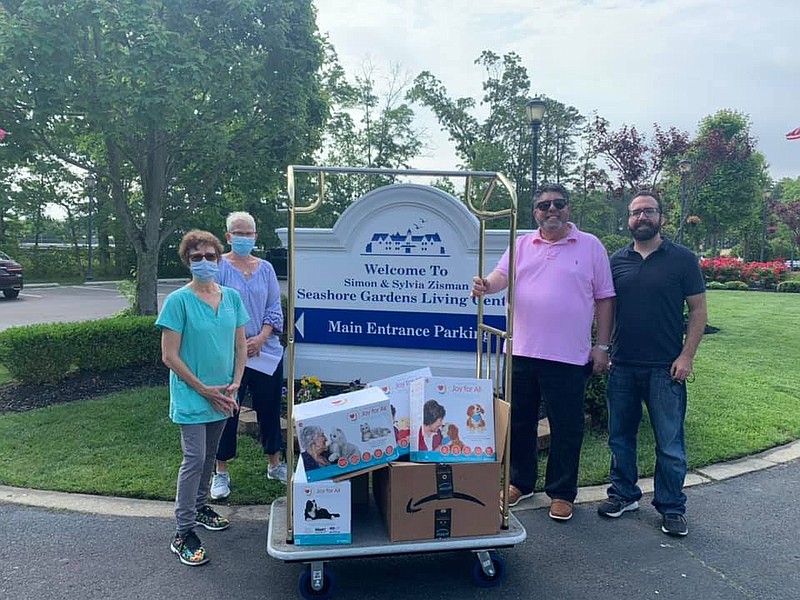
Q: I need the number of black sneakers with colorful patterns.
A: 2